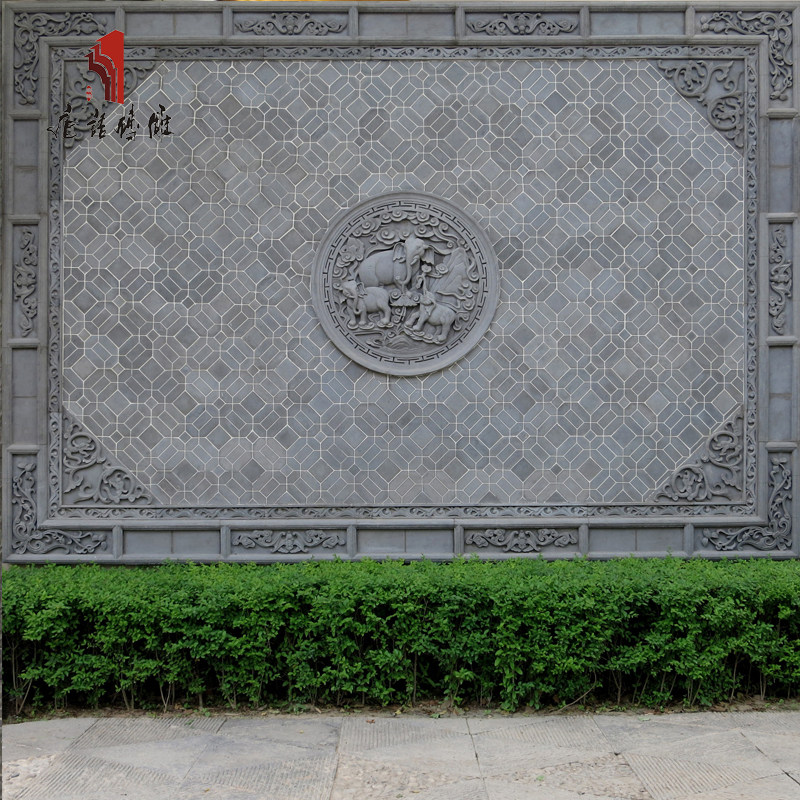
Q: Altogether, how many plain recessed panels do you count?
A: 10